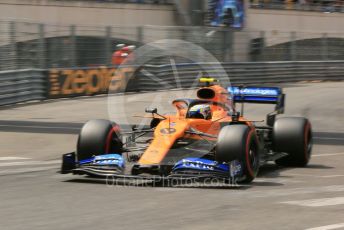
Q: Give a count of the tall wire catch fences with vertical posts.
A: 1